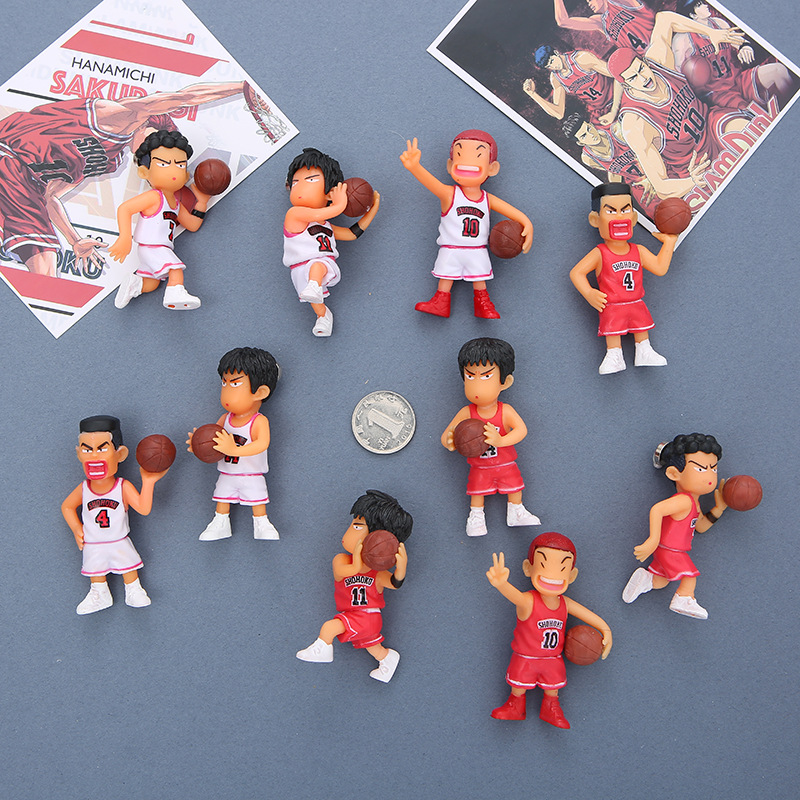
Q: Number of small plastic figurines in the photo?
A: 10